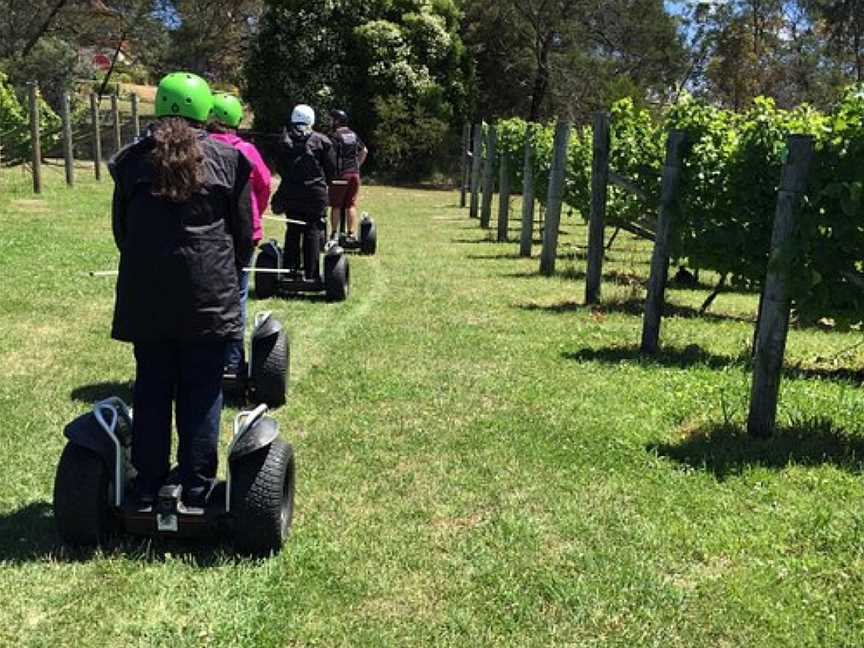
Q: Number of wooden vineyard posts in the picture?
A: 14